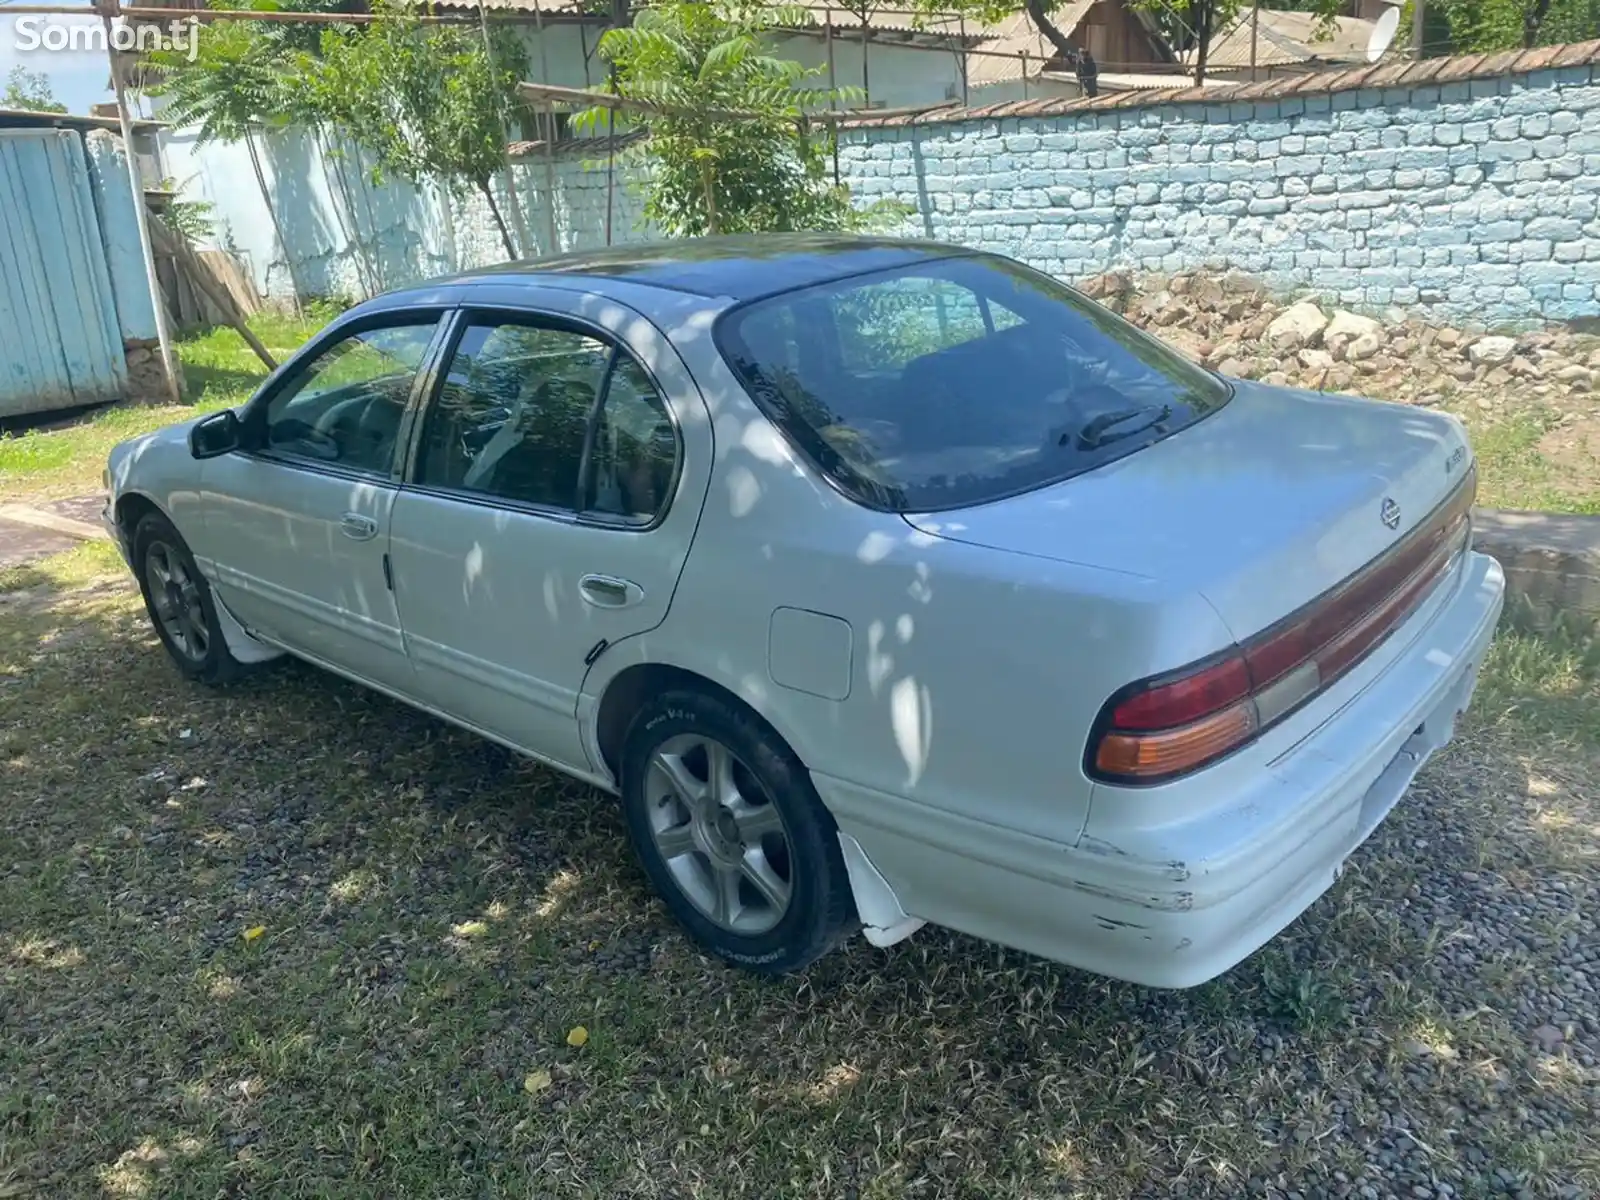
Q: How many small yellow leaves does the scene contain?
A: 3